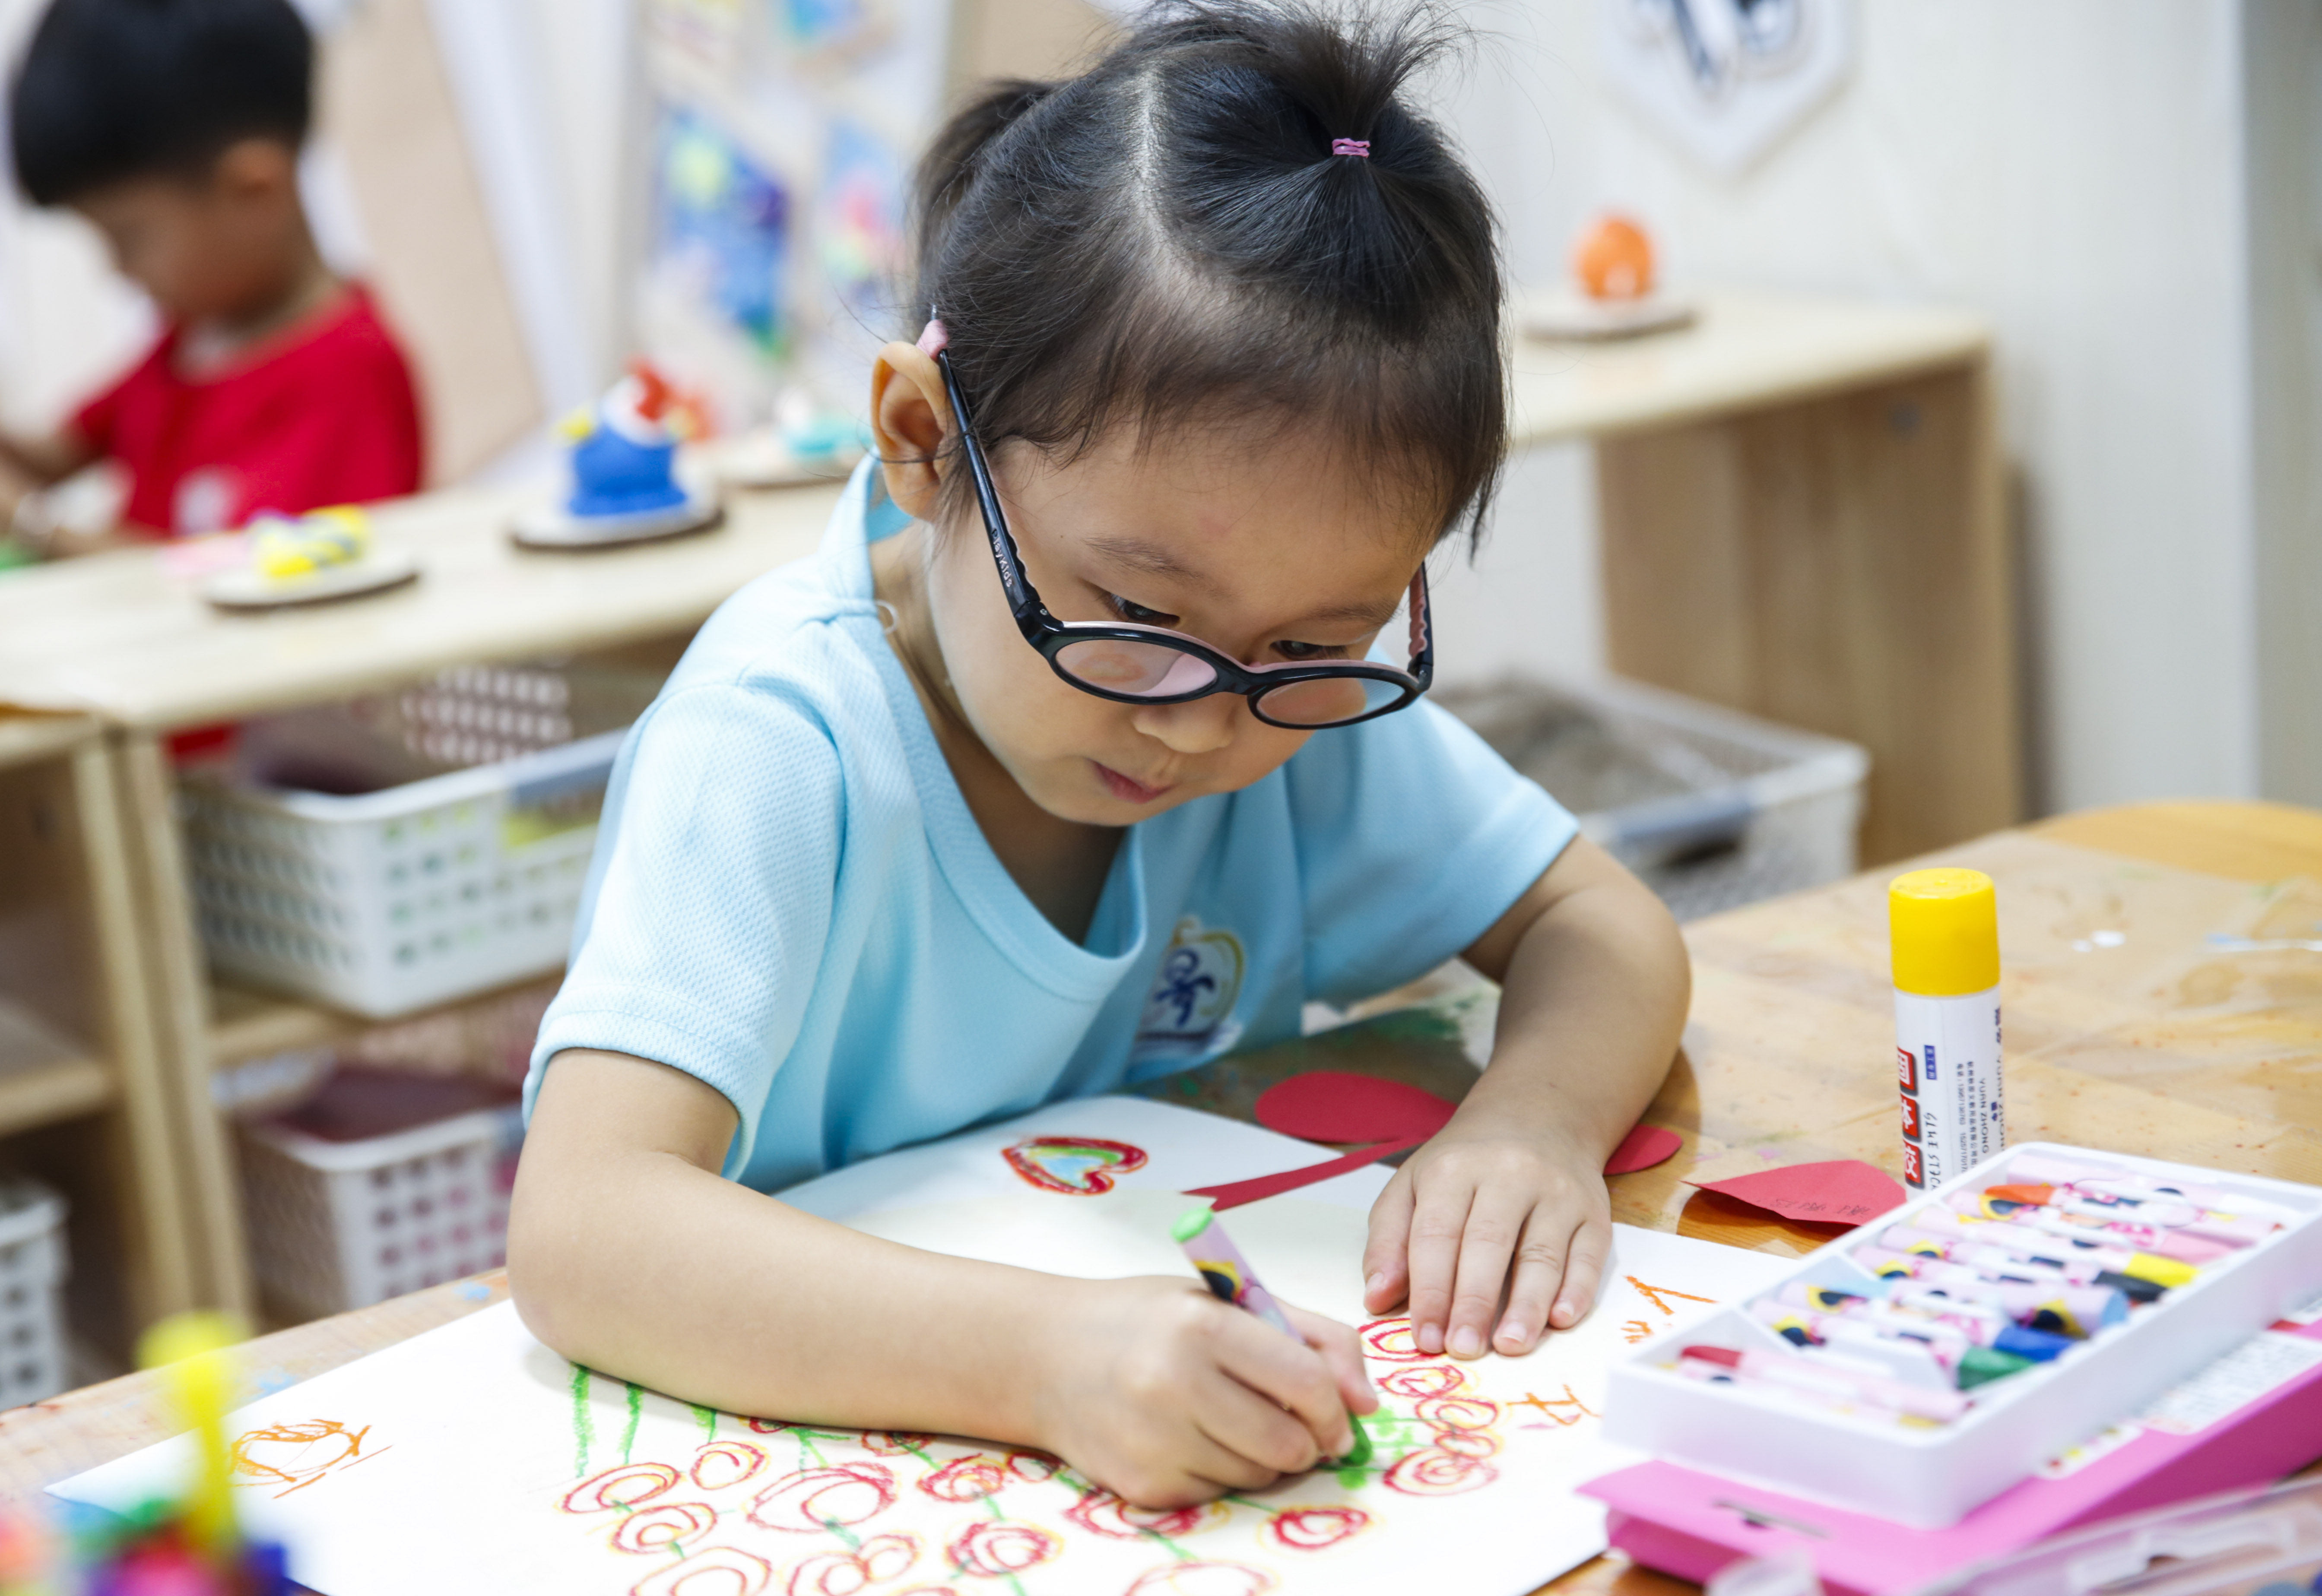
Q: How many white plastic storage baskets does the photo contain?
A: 4